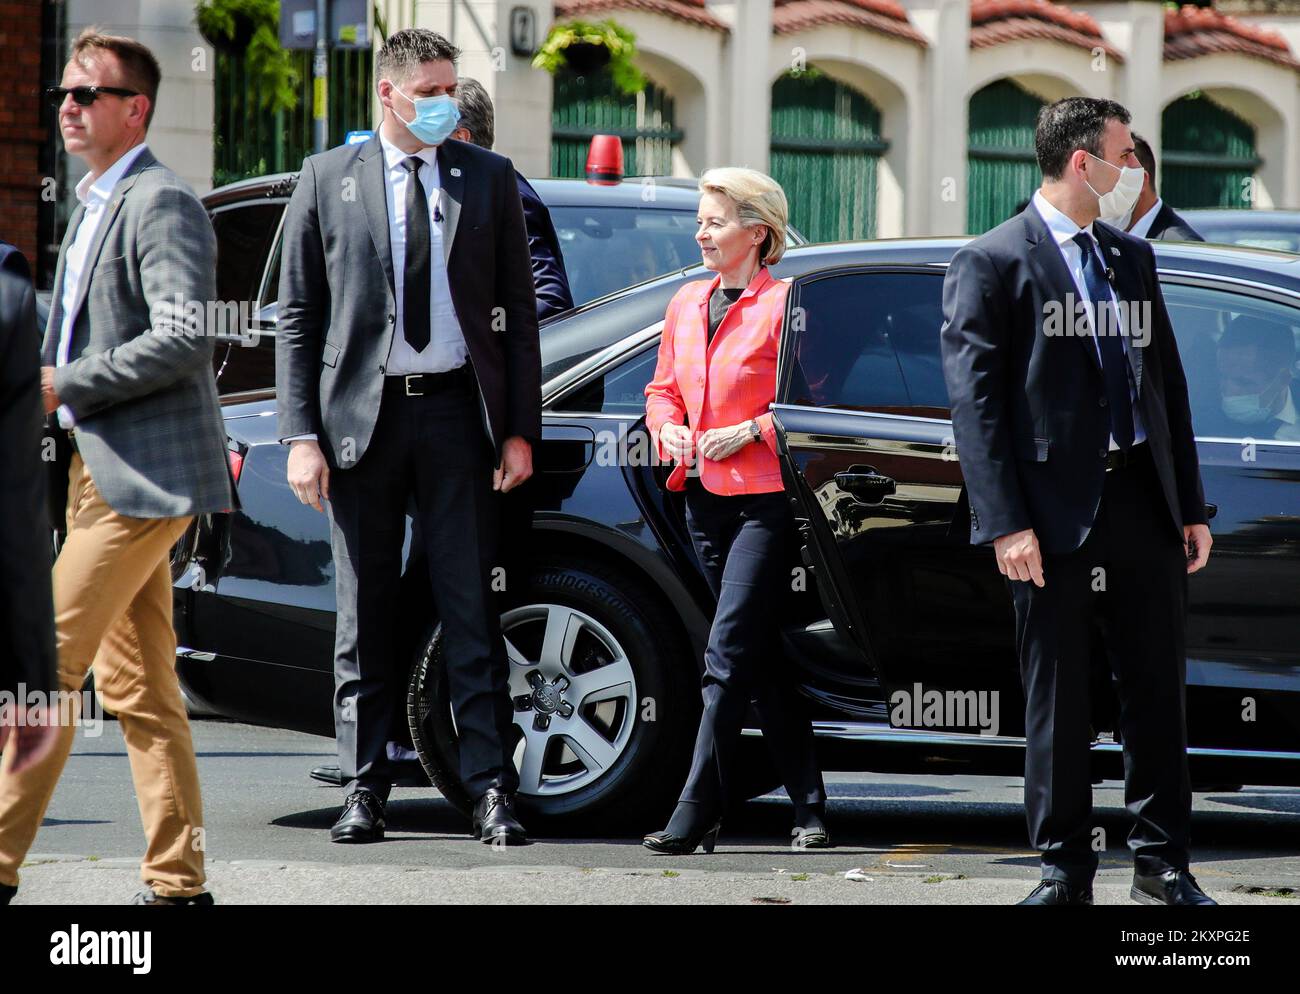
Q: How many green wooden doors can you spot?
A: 4